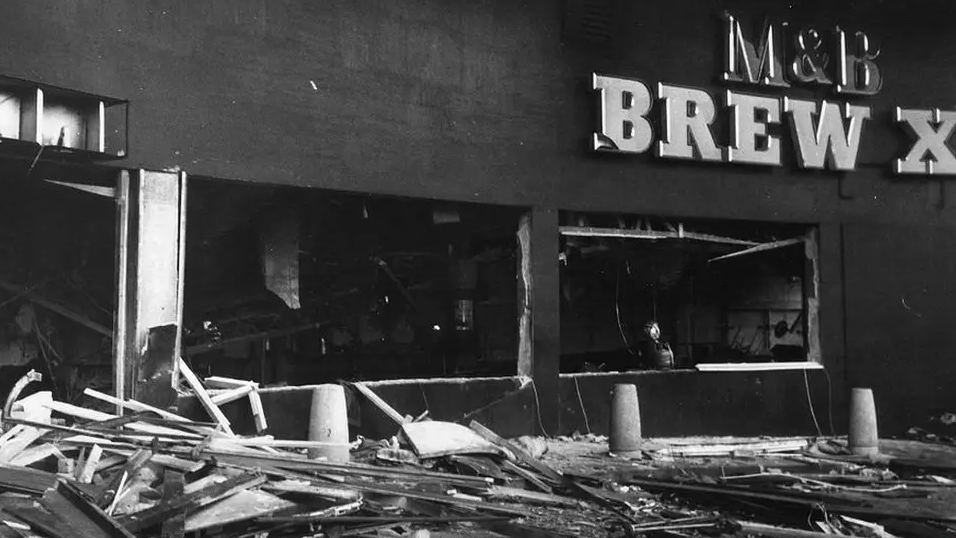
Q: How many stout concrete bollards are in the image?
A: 3